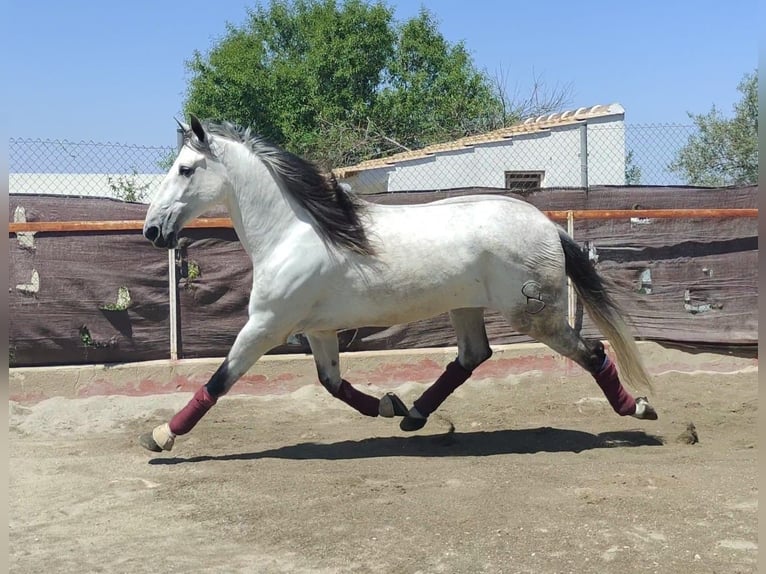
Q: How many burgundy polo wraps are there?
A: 4